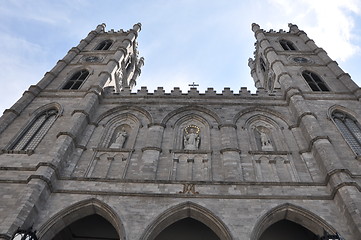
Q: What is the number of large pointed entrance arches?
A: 3